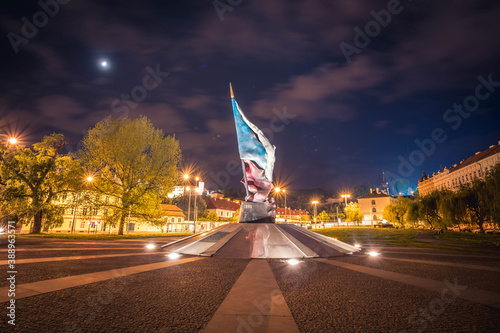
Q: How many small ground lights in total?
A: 5